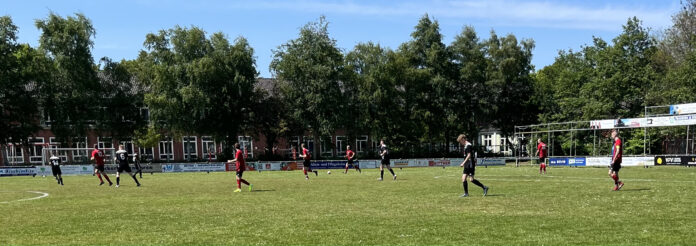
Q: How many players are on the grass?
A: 11